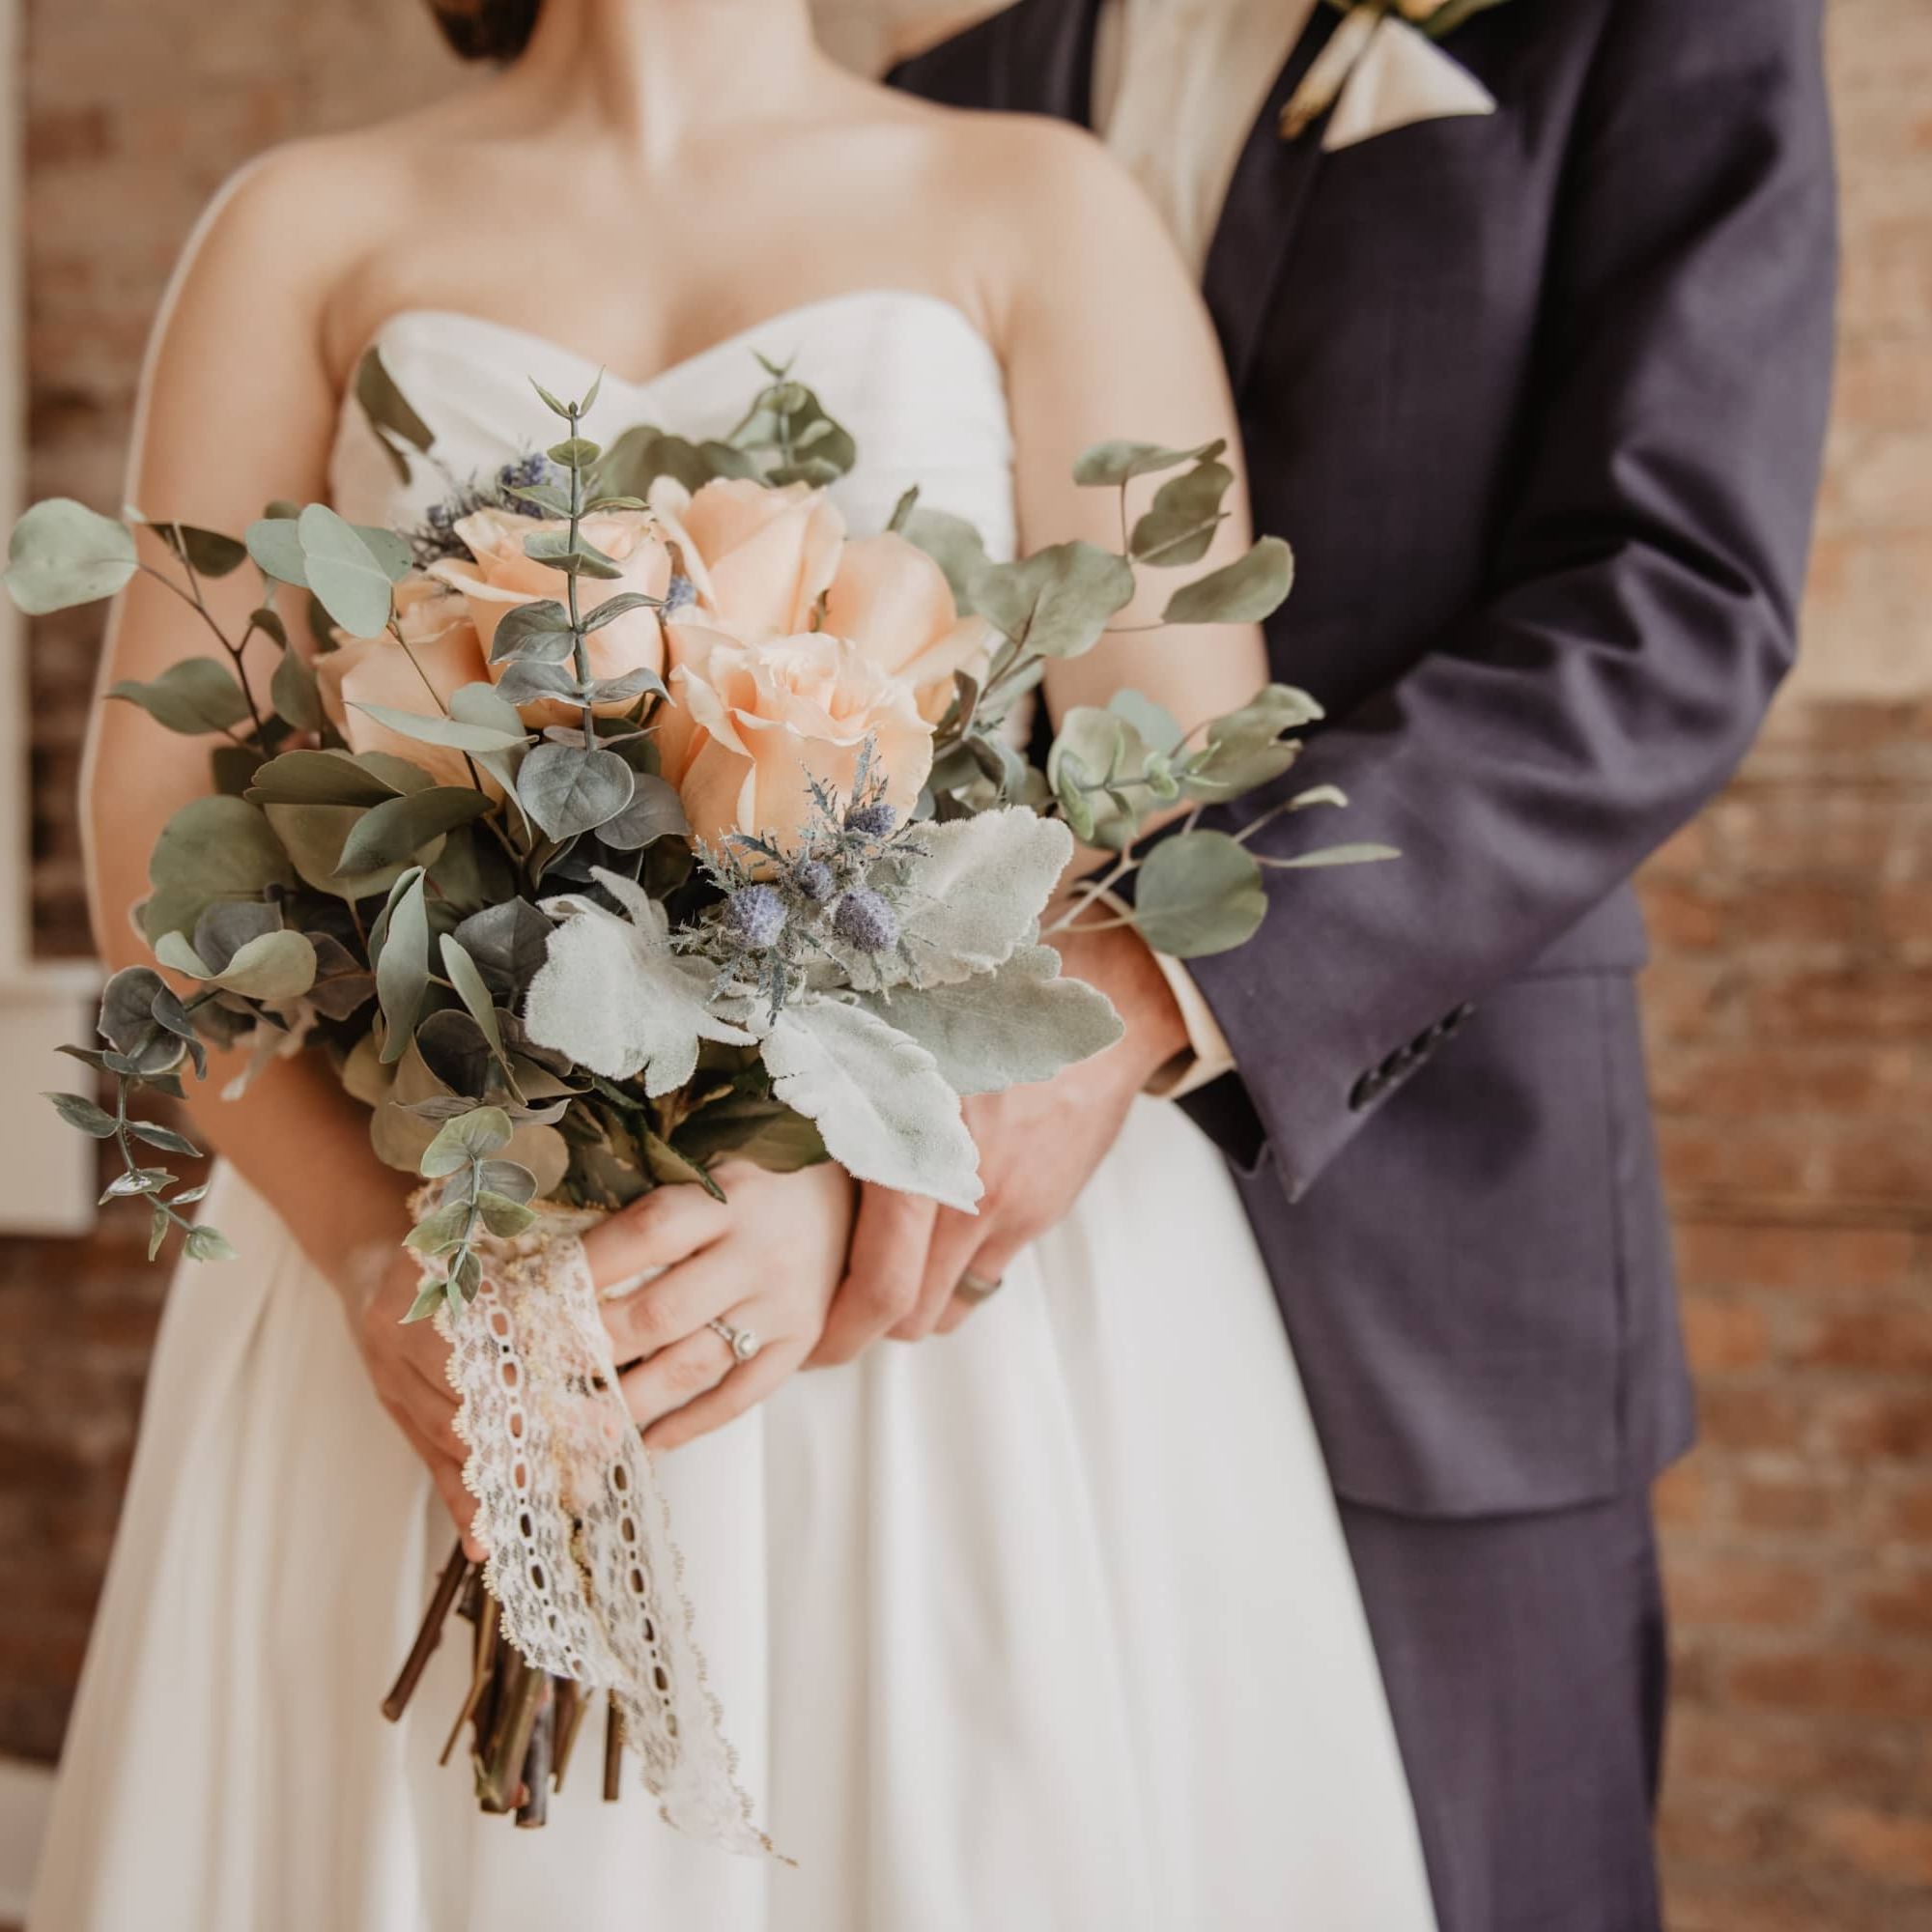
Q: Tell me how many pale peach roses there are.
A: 5